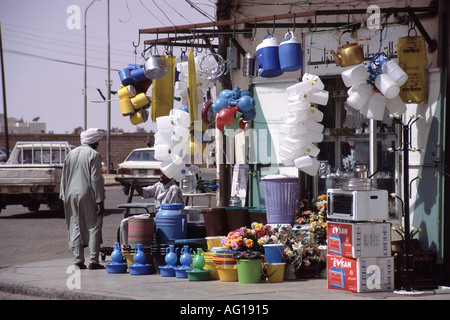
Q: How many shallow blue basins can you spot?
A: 4